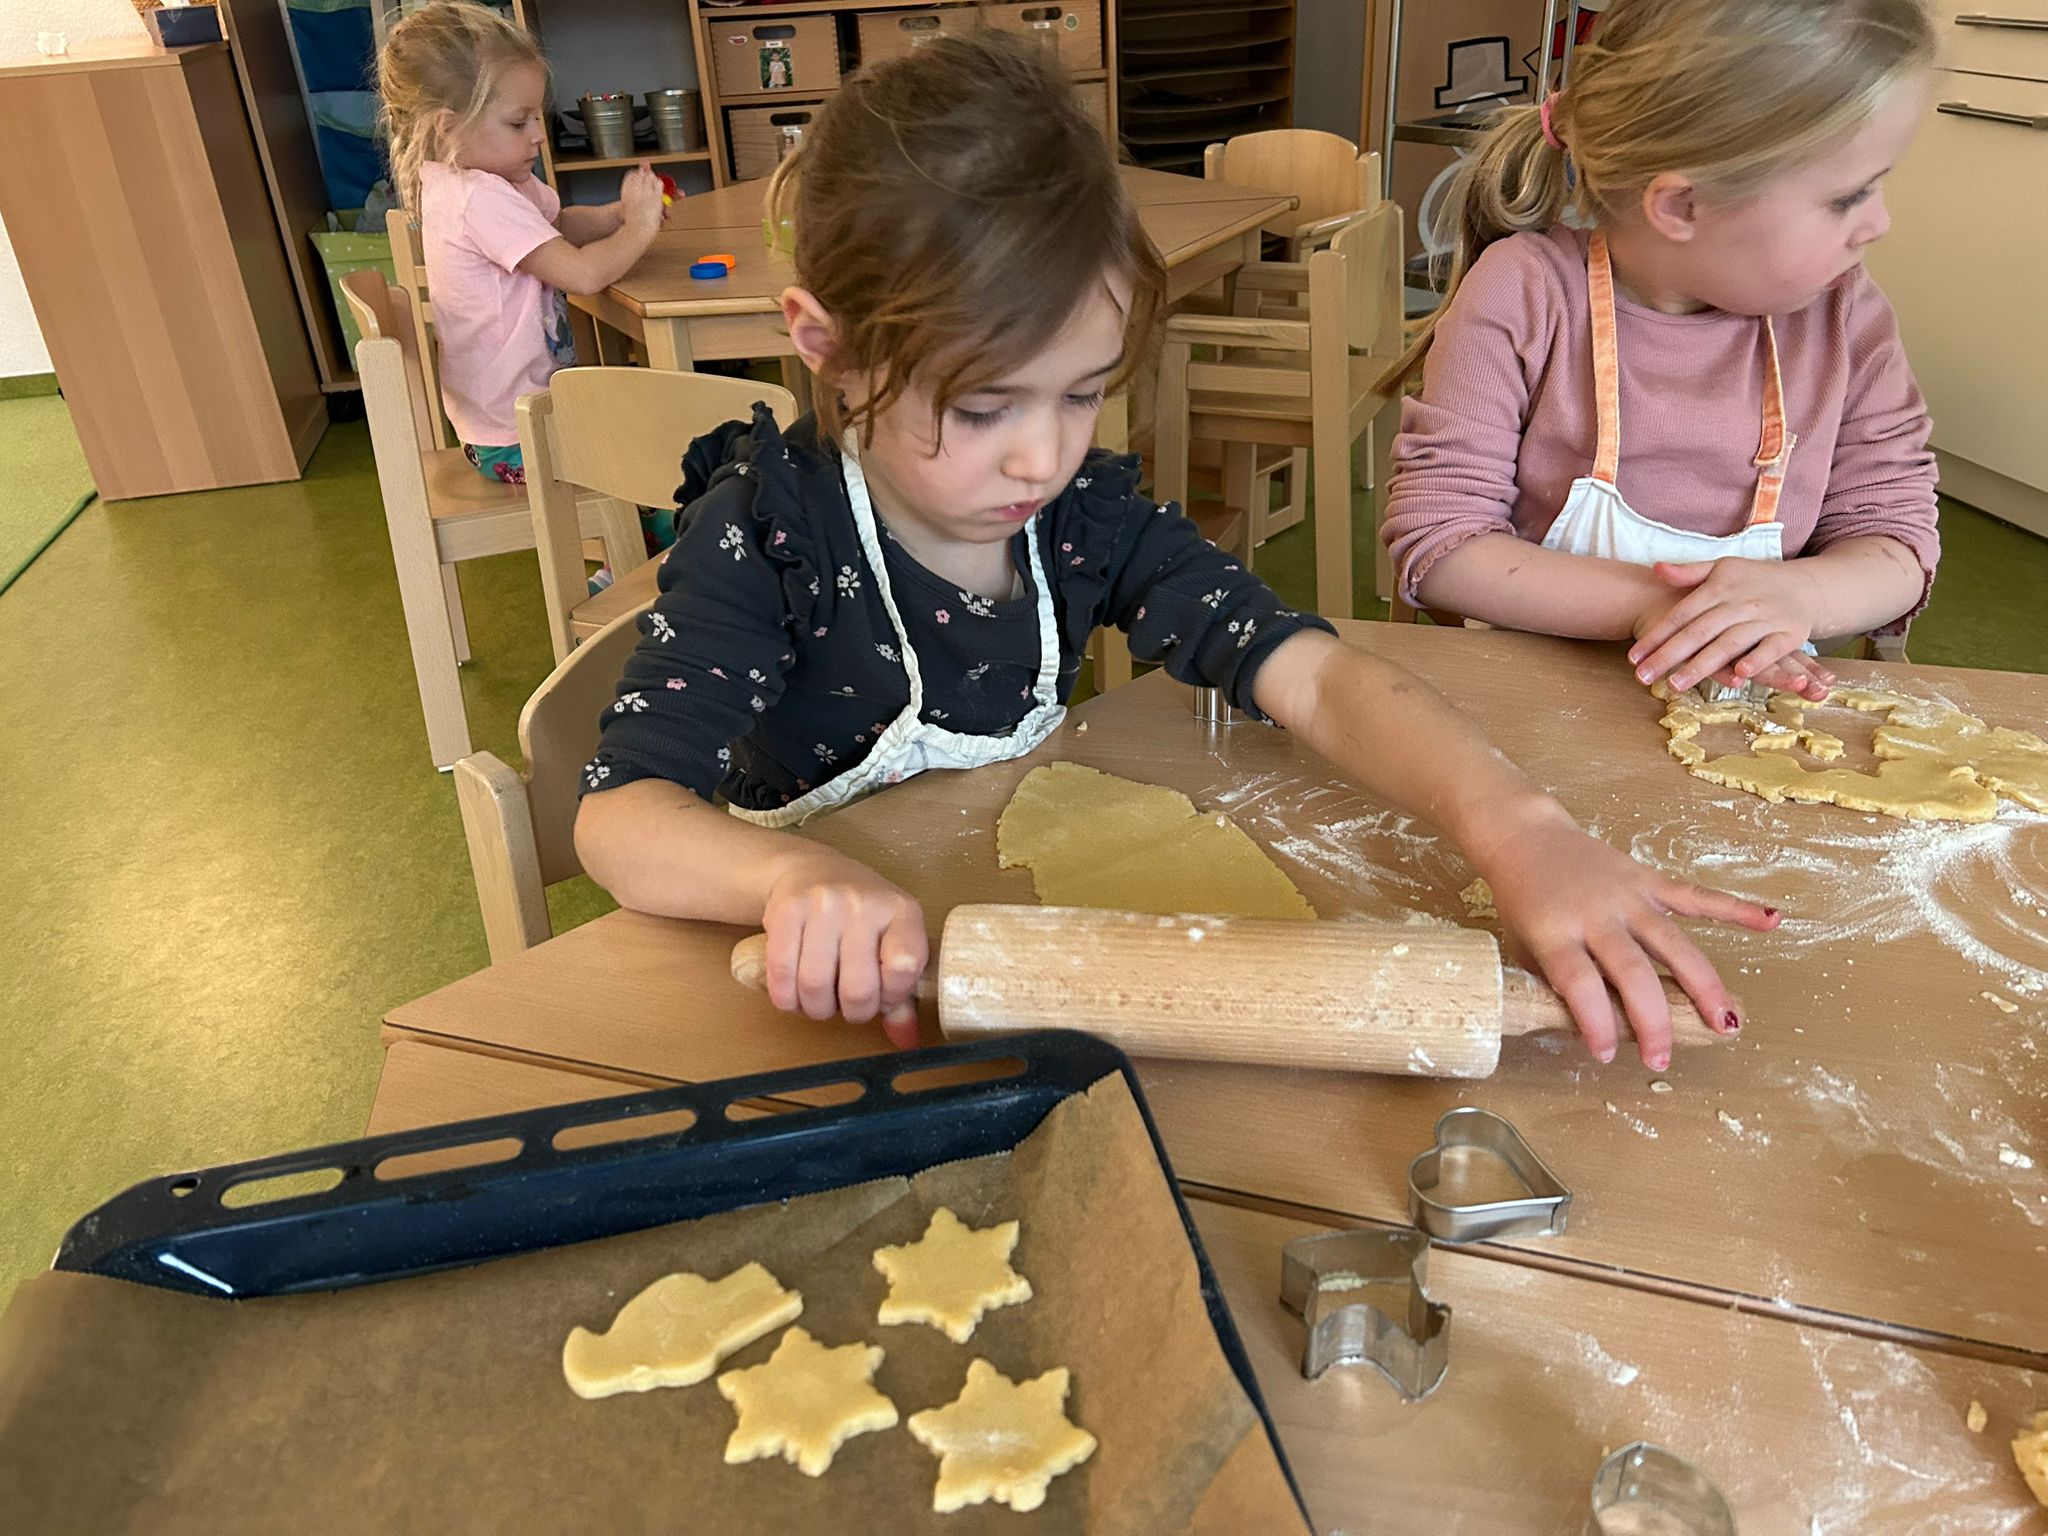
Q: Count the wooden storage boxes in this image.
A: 5